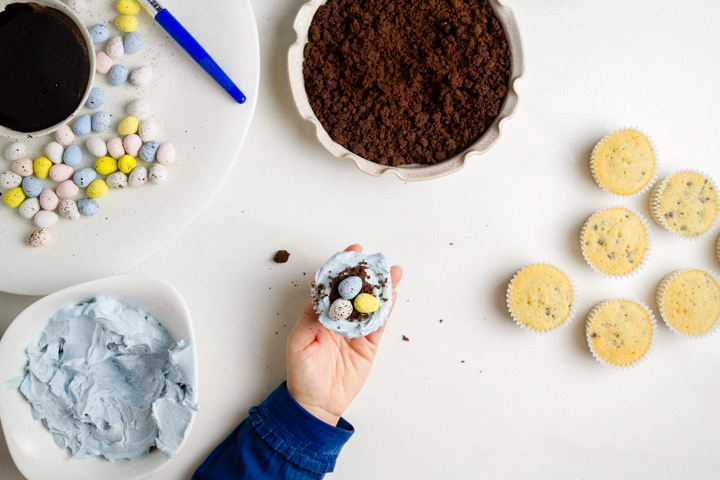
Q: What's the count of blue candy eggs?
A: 12